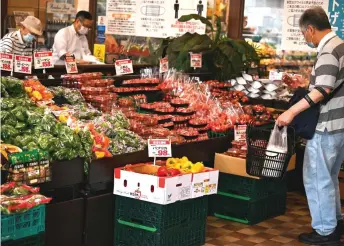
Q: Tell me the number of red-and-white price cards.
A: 9